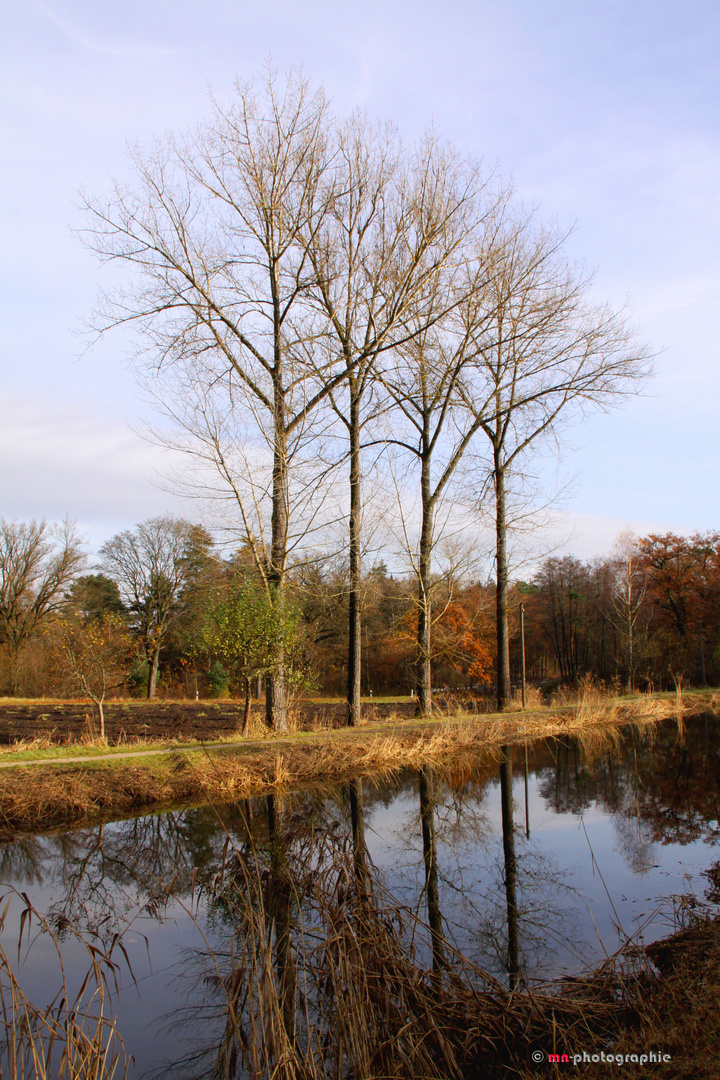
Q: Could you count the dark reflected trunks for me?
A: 4